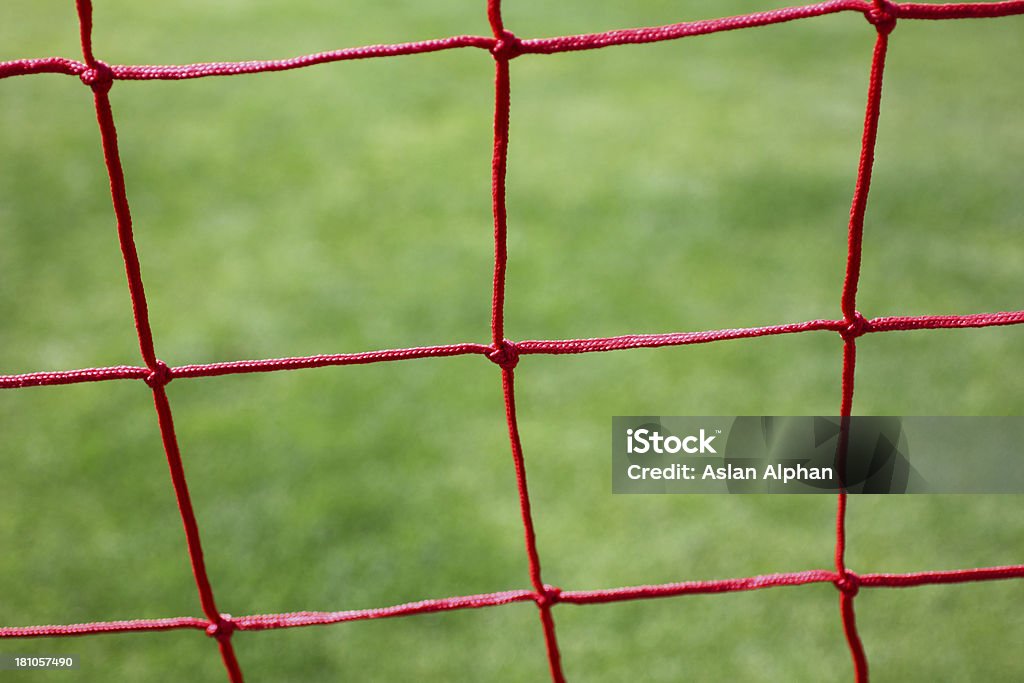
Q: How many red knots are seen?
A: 9